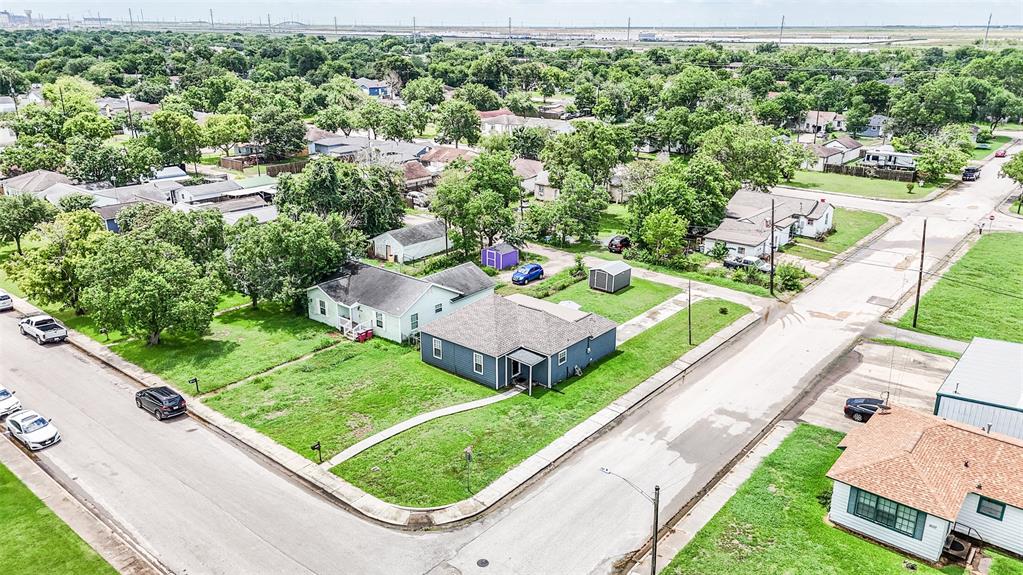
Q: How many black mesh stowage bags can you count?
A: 0